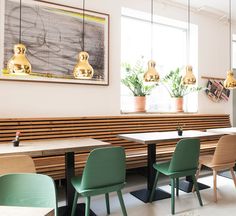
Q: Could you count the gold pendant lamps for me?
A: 5